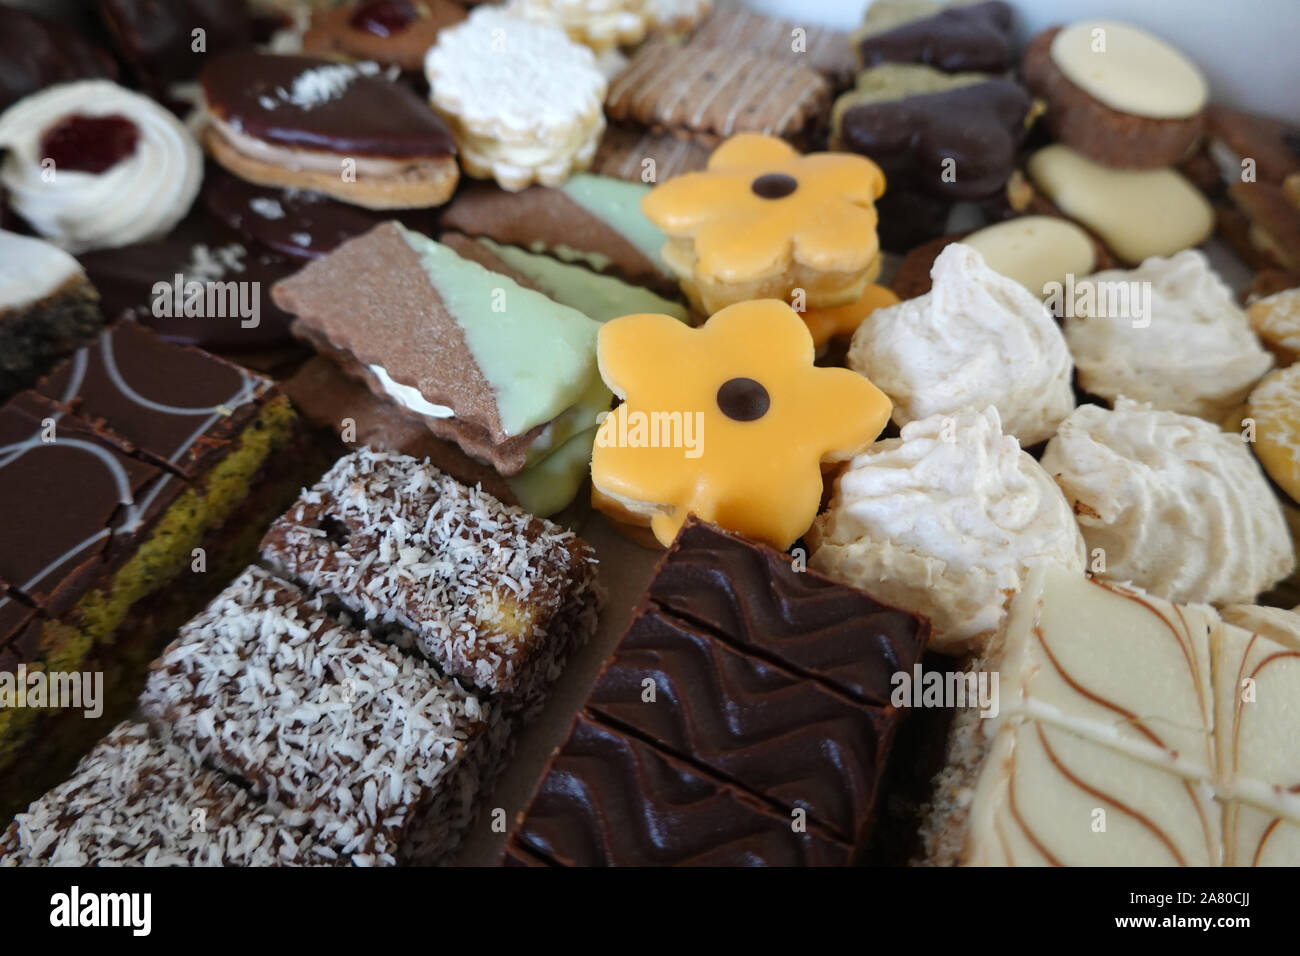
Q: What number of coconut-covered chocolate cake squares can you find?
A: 3